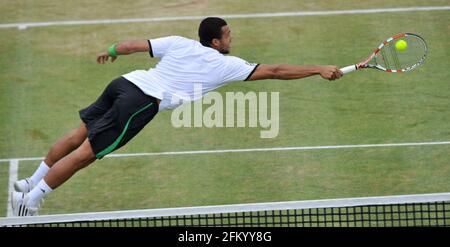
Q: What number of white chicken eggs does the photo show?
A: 0